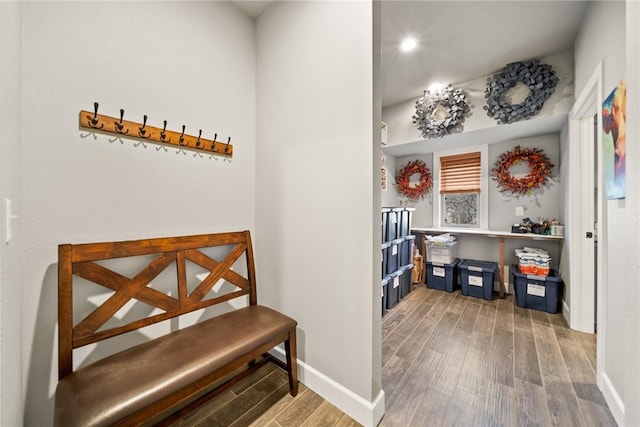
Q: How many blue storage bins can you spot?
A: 12